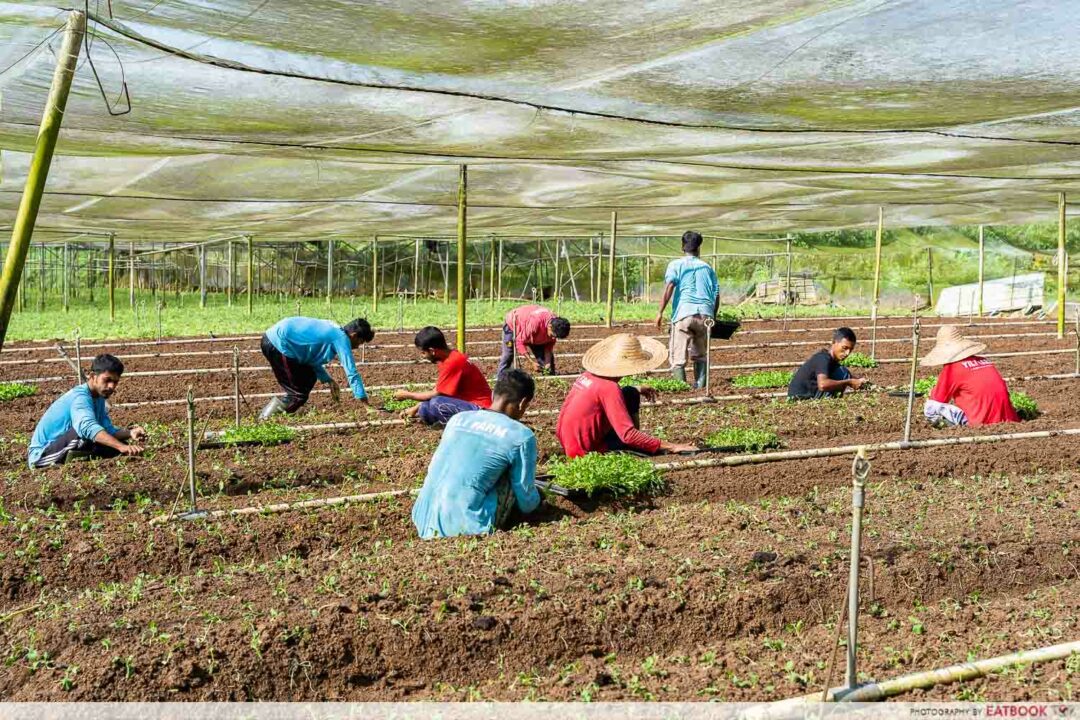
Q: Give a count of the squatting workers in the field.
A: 6